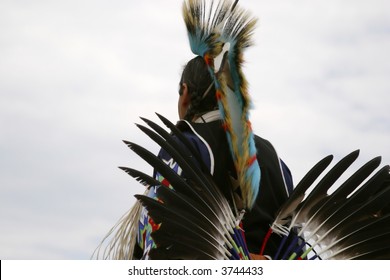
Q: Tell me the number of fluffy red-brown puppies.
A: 0